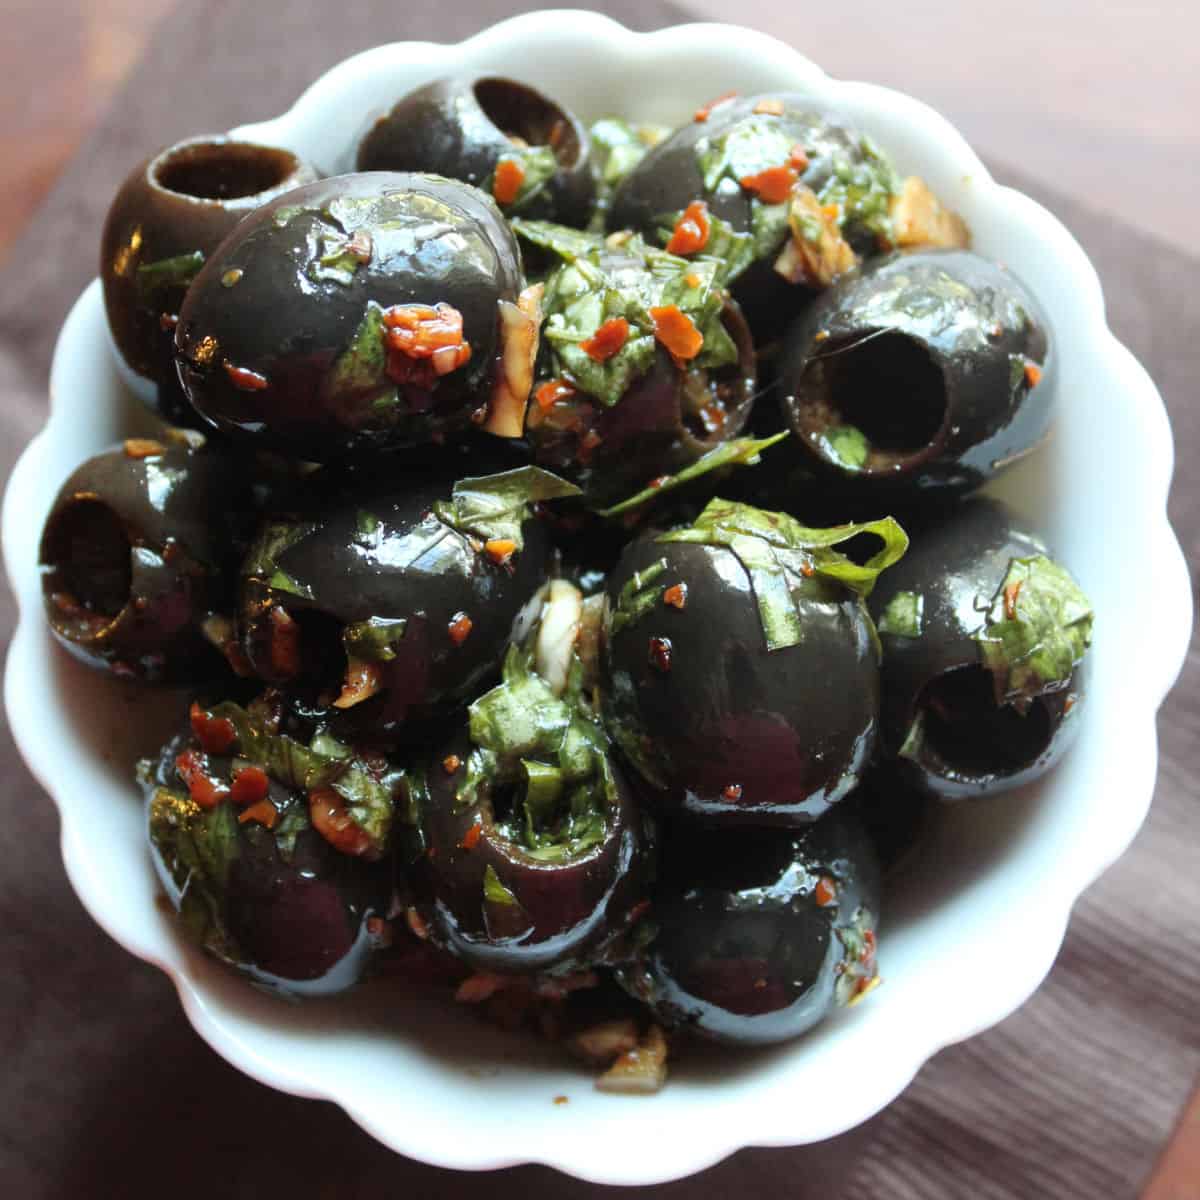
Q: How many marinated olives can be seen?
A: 13